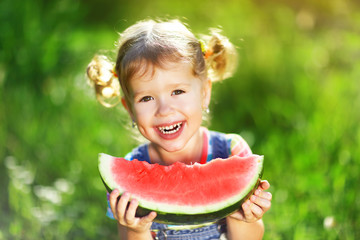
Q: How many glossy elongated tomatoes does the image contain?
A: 0